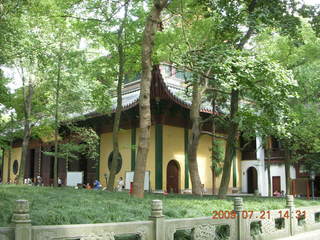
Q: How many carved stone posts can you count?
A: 4